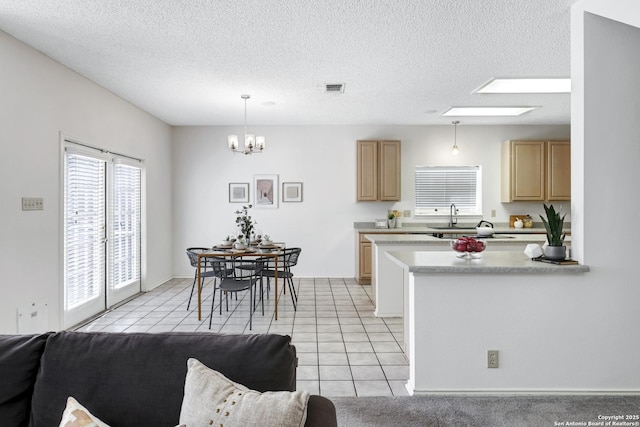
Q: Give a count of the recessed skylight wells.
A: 2